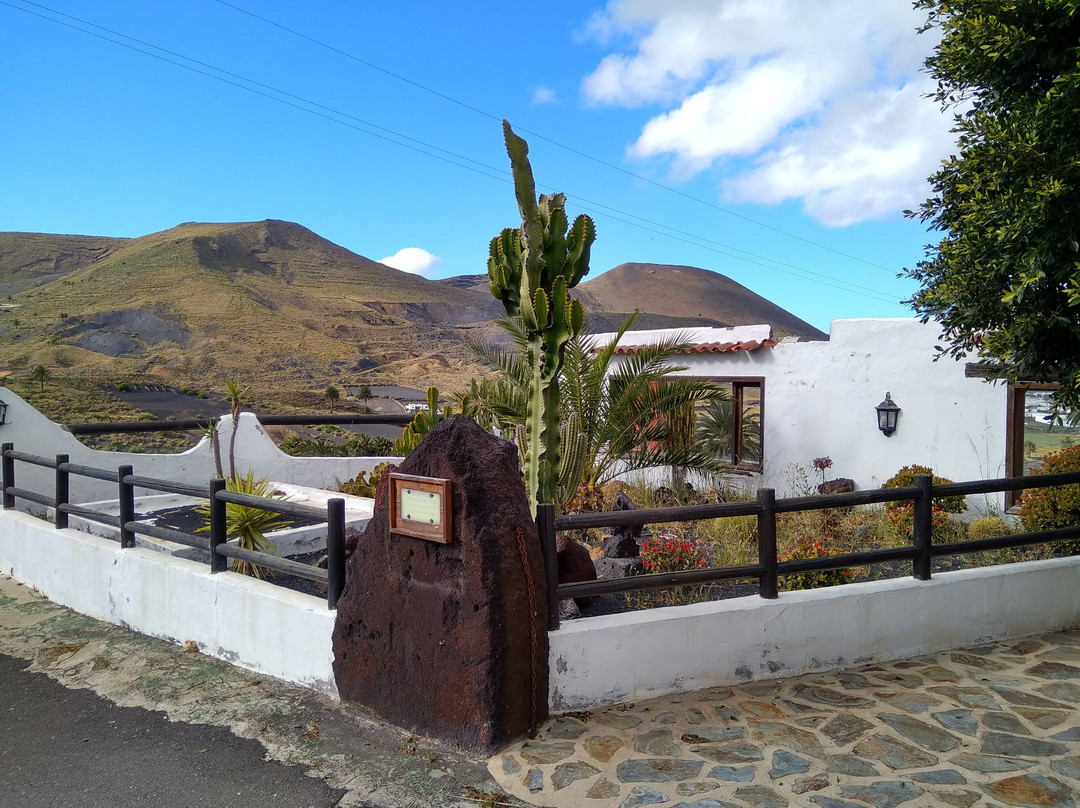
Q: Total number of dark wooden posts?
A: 8